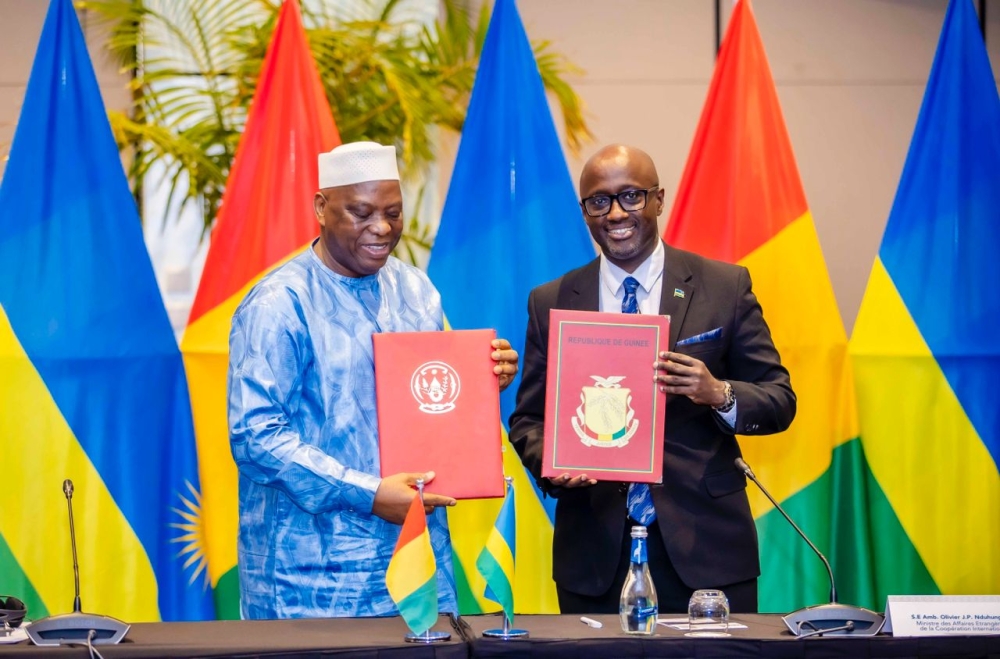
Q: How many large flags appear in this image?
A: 5